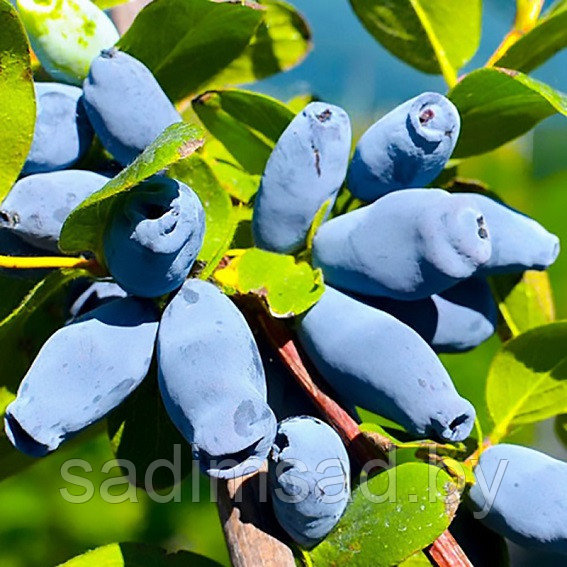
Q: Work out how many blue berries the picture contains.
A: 15